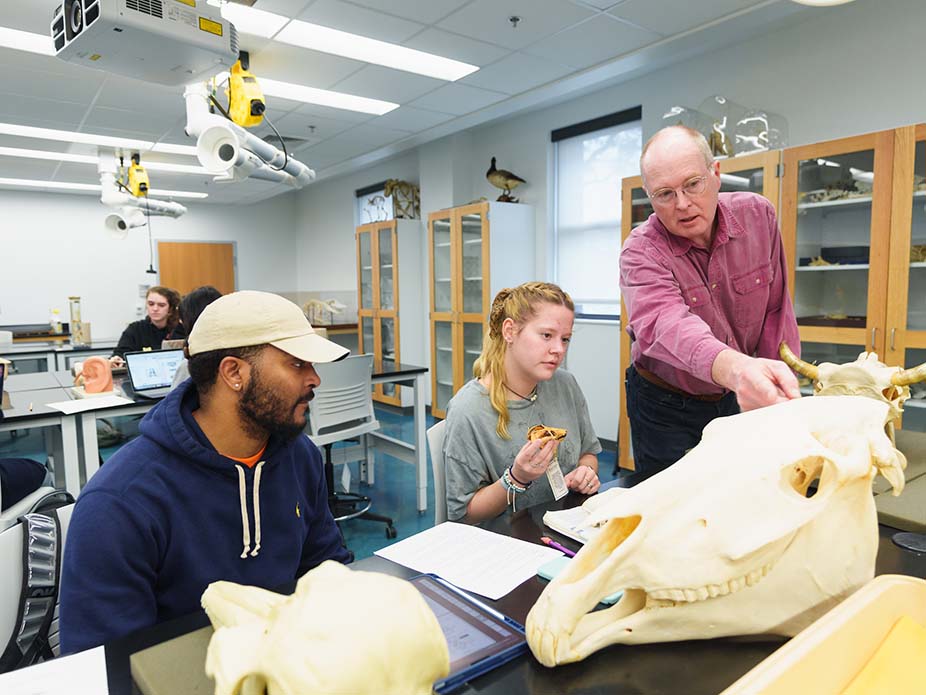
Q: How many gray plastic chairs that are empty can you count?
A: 1